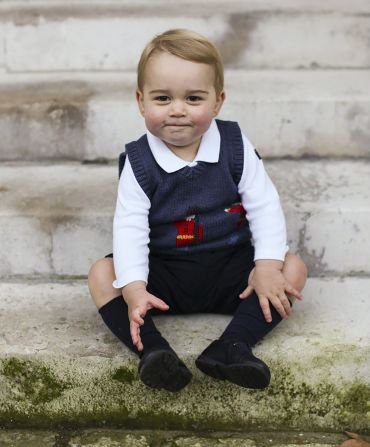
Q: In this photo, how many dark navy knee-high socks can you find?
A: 2